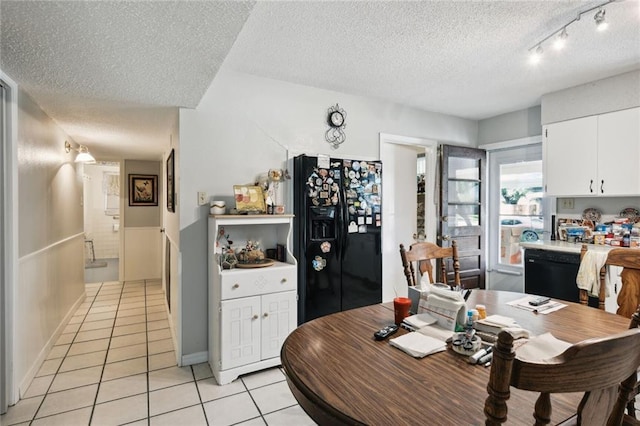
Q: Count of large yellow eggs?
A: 0